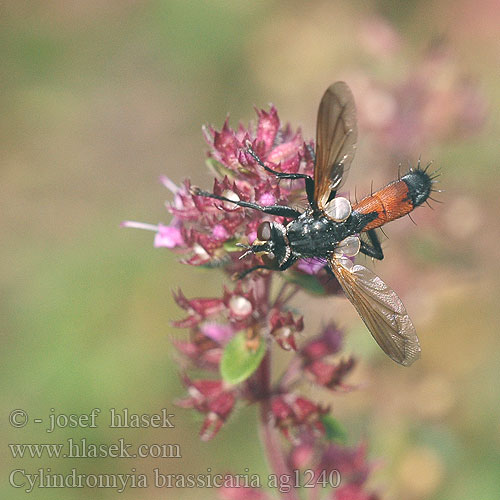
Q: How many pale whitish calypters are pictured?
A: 2